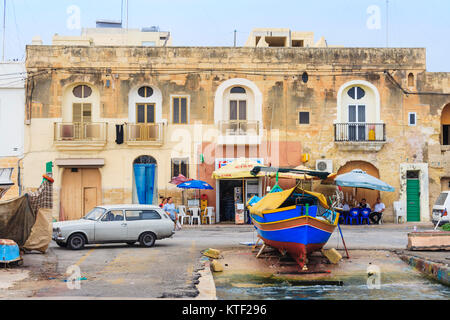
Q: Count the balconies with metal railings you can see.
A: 4